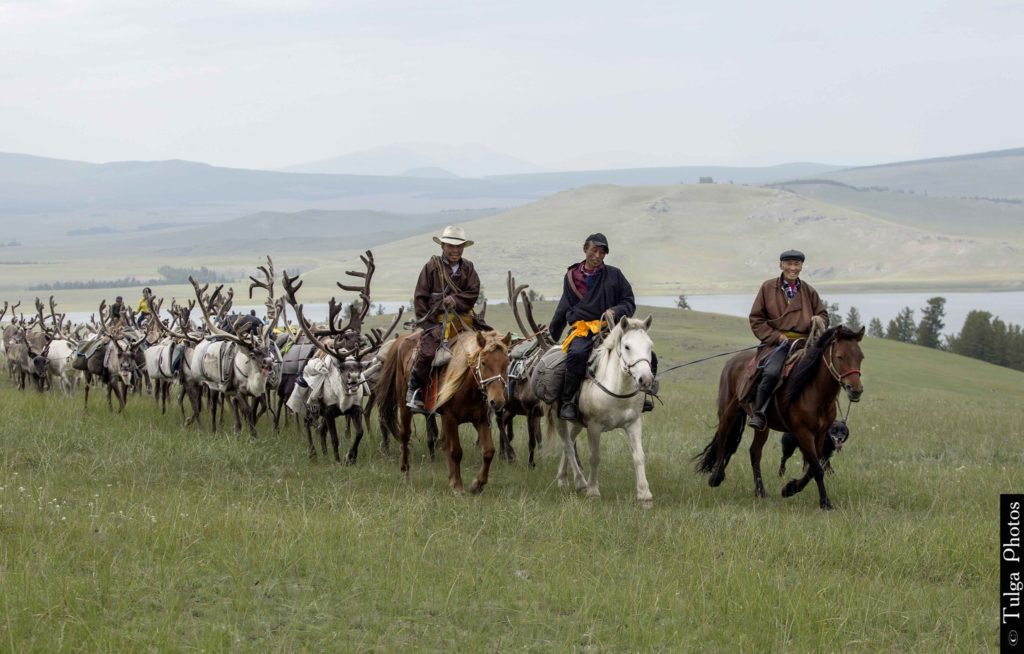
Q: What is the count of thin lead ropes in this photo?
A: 1